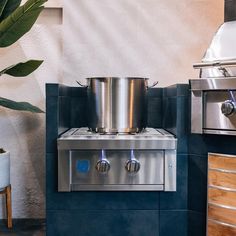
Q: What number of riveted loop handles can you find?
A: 2